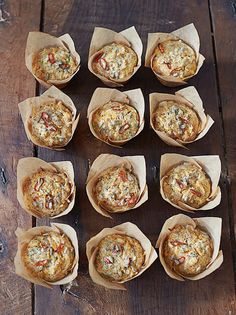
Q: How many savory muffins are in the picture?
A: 12